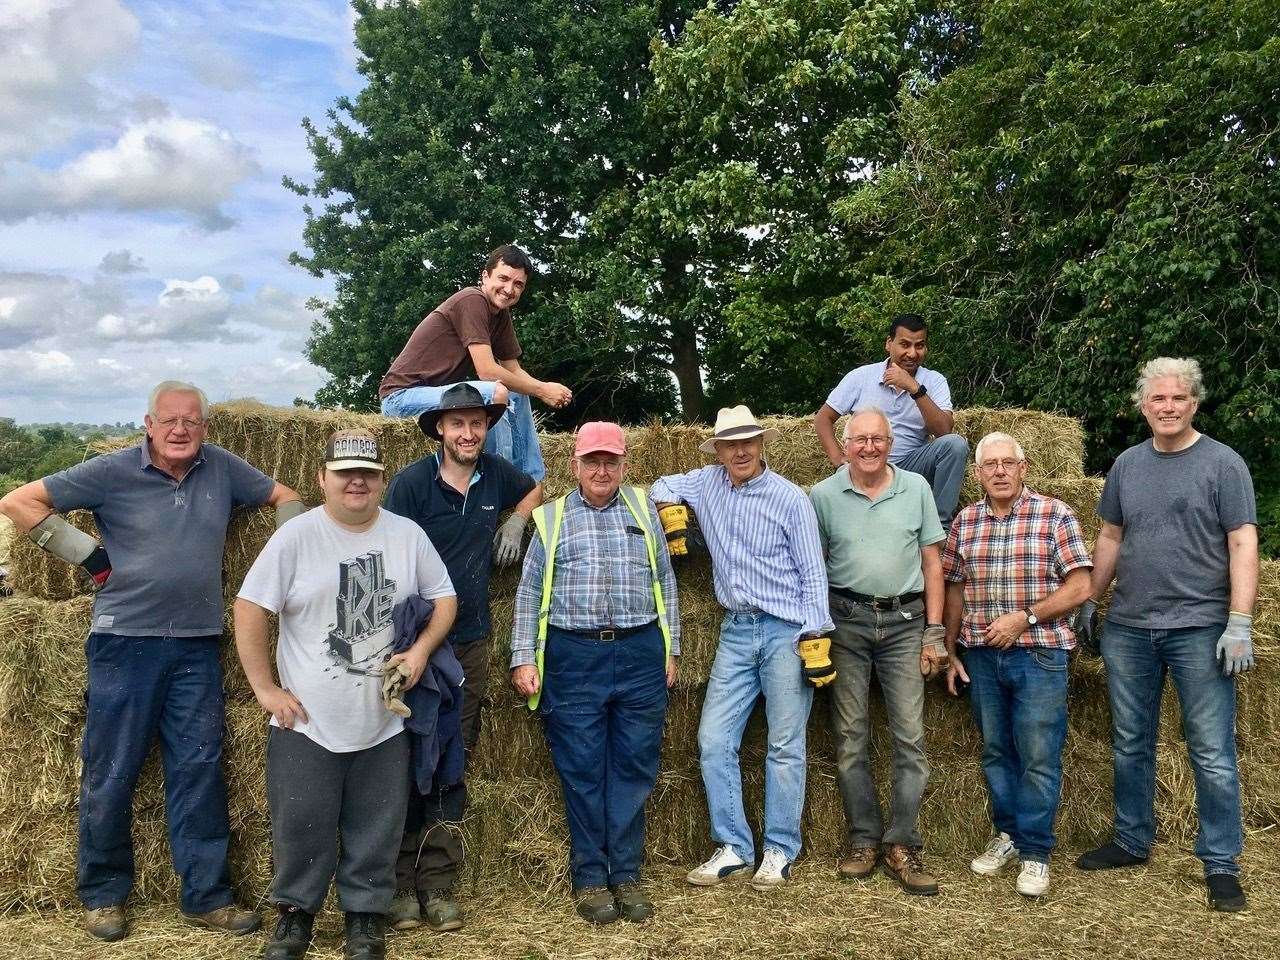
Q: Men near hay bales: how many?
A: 10